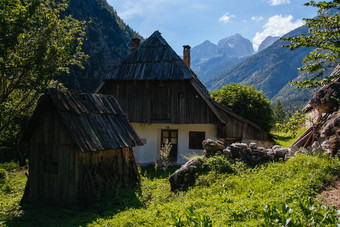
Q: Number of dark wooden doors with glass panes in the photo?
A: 1